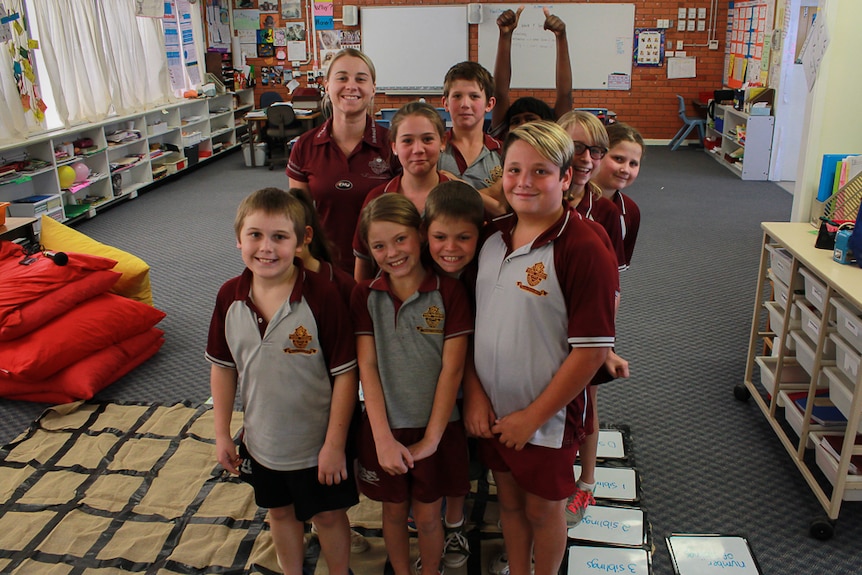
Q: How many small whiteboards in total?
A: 5